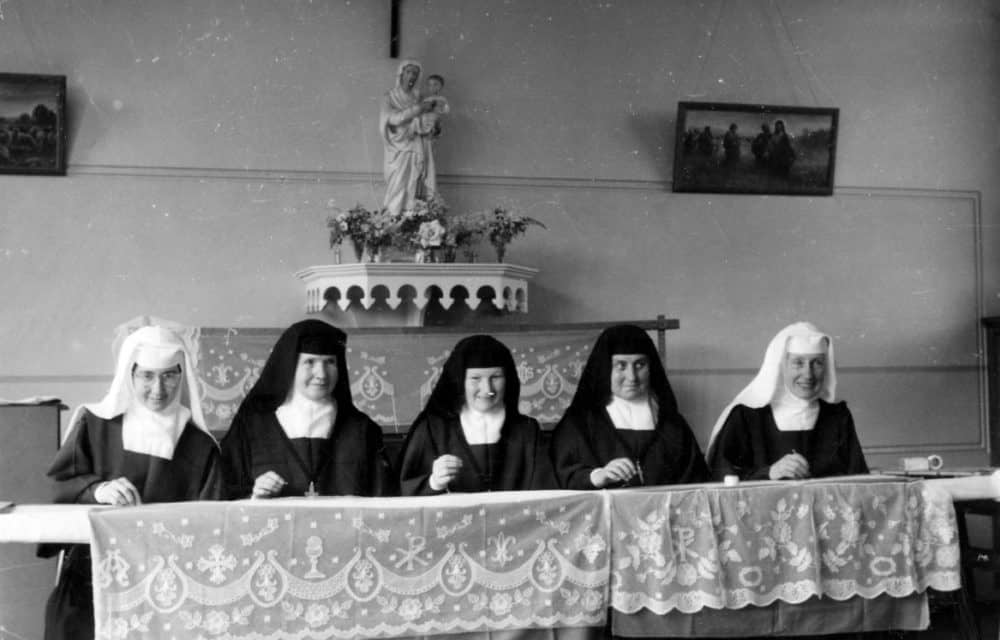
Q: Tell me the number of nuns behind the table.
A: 5